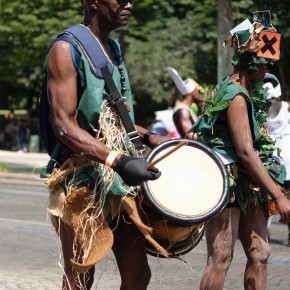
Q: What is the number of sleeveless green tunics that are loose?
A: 2